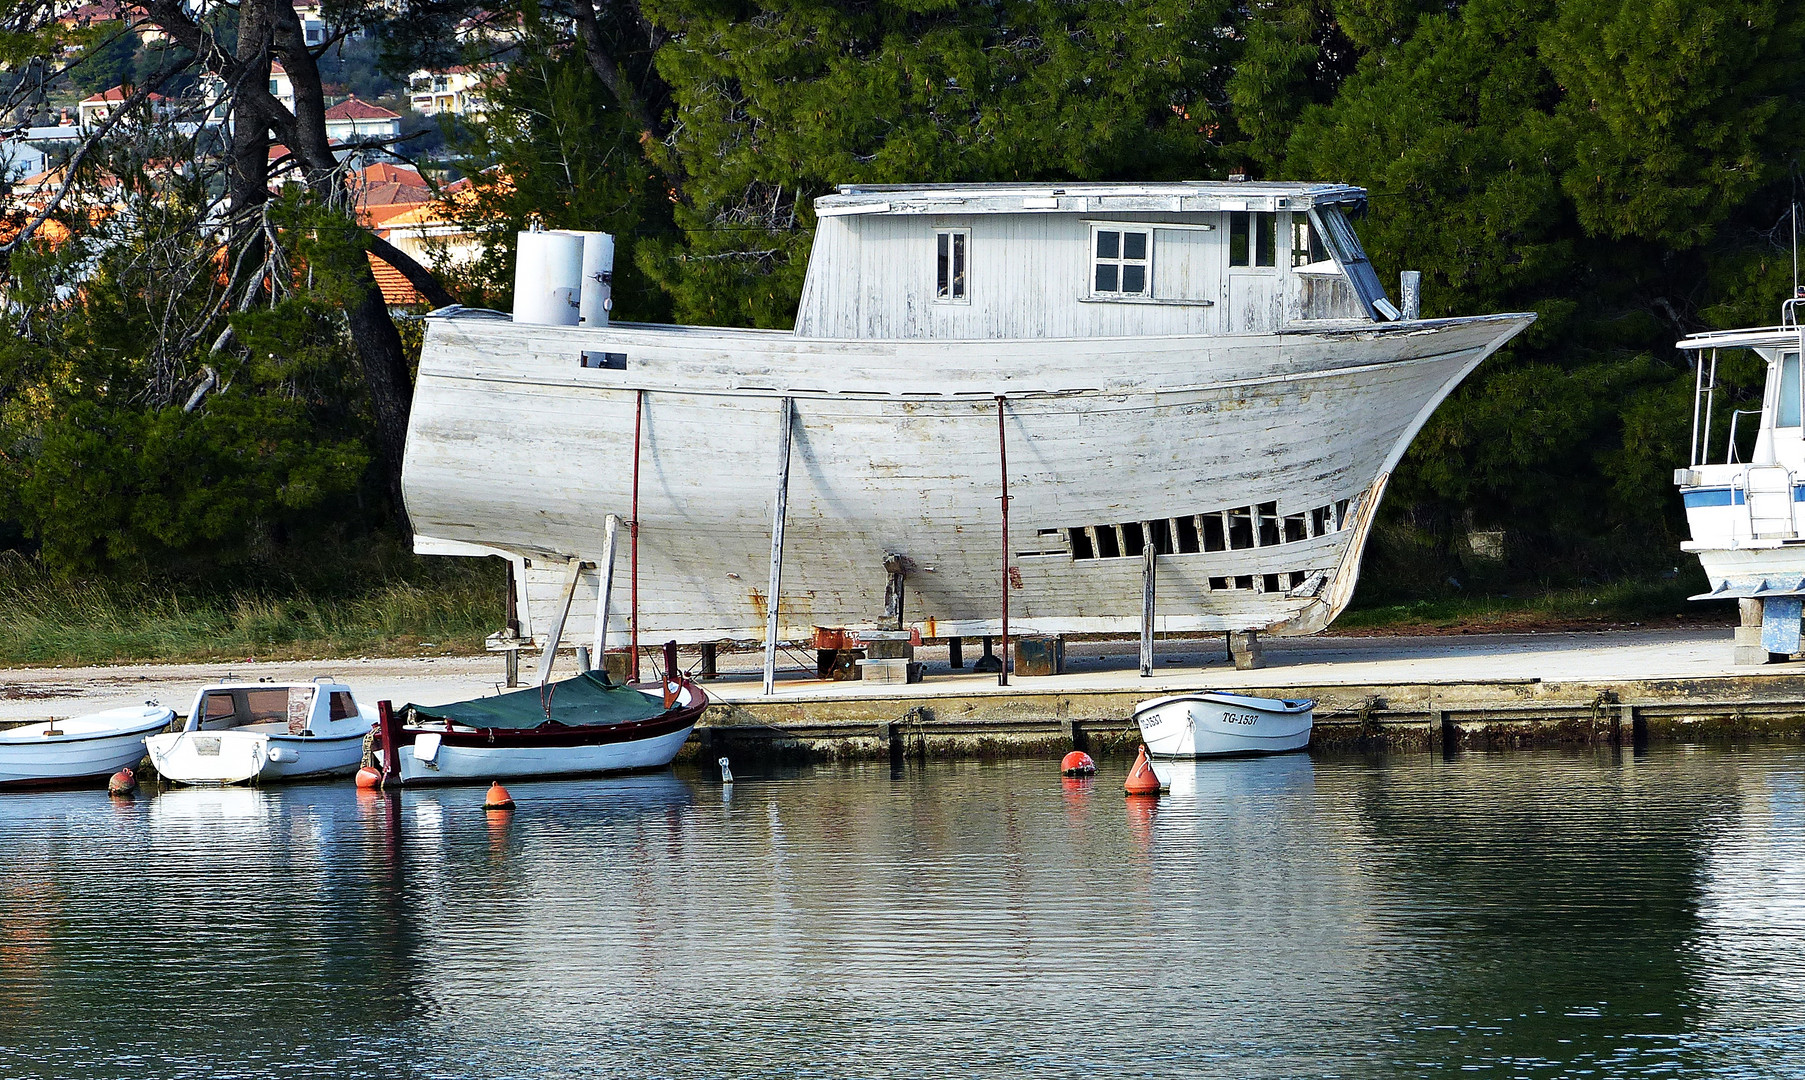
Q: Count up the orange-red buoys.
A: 5